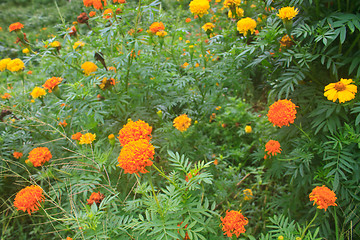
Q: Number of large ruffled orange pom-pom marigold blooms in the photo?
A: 7